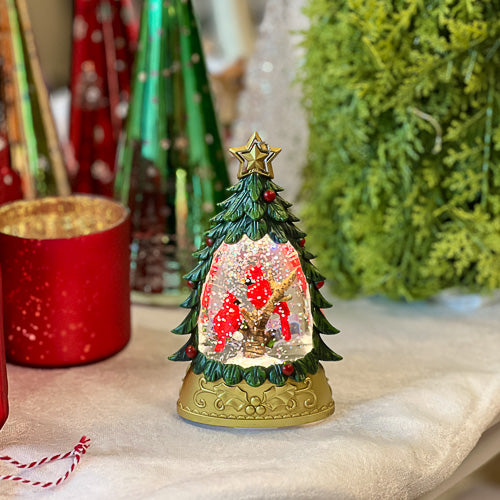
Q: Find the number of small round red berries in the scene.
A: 7